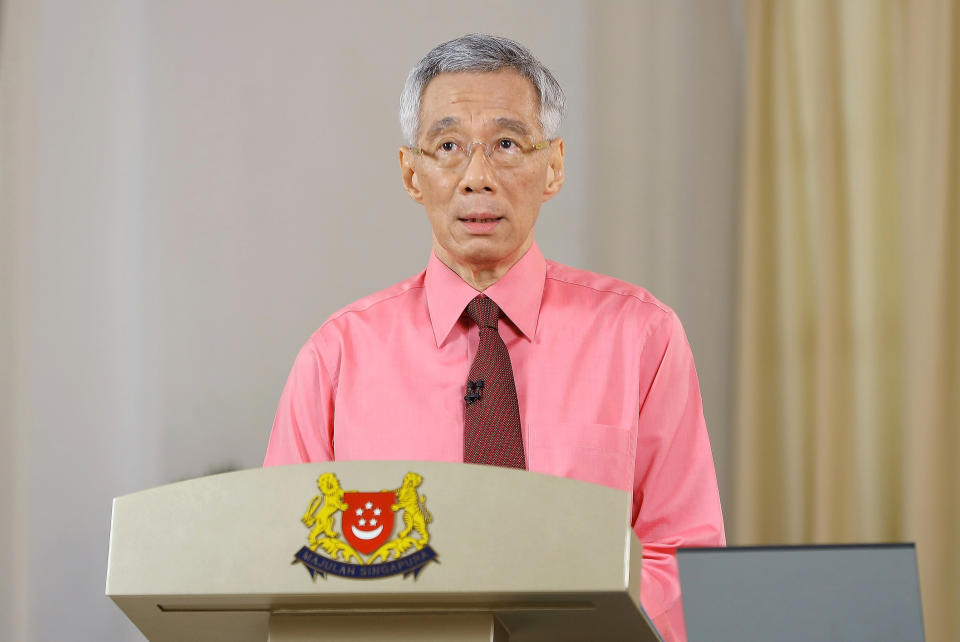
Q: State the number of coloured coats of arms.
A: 1